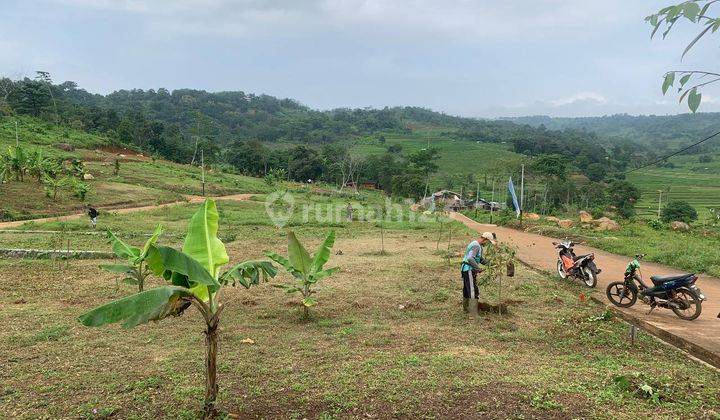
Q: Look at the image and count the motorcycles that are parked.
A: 2